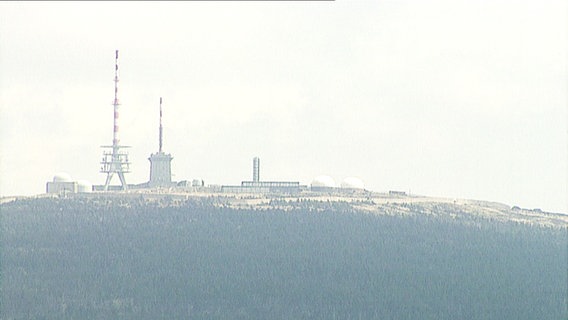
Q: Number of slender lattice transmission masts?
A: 2